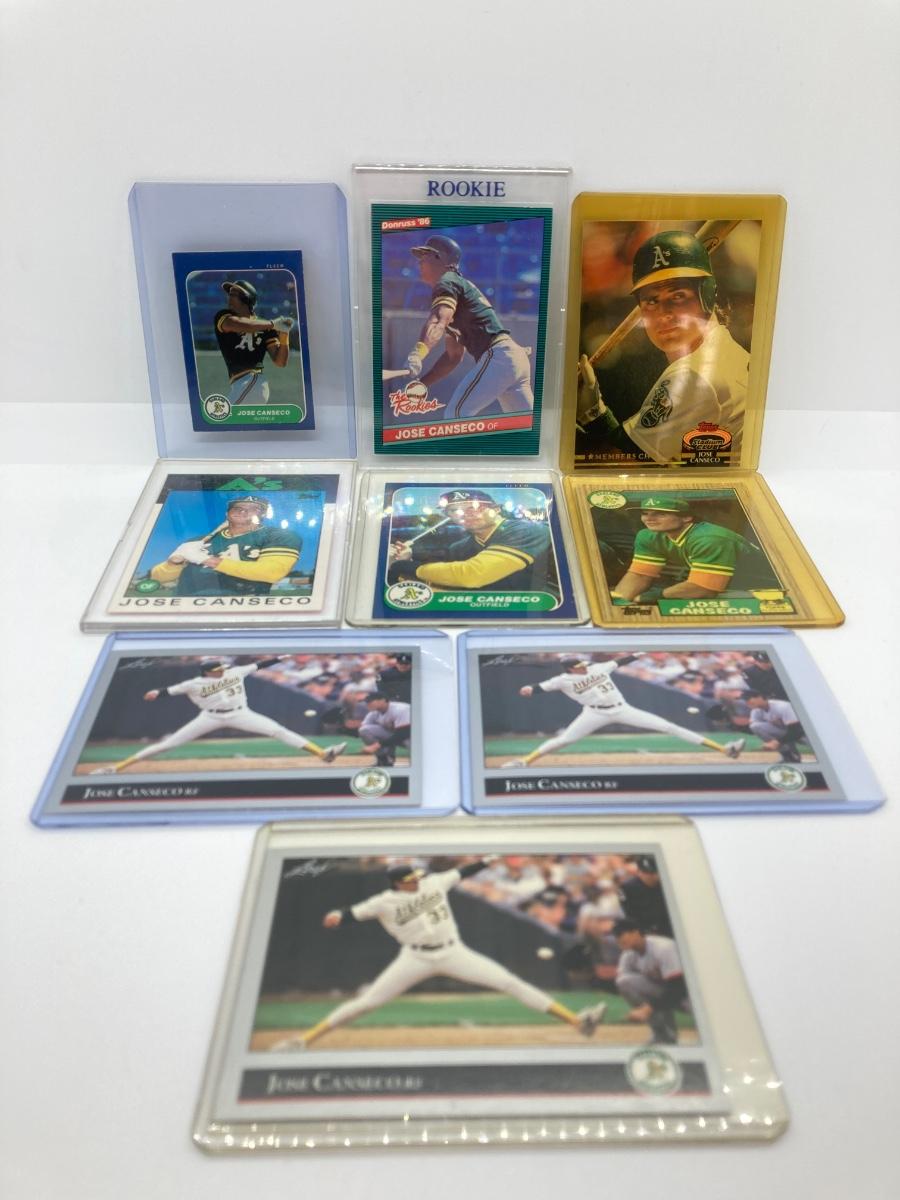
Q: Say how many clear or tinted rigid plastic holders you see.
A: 9